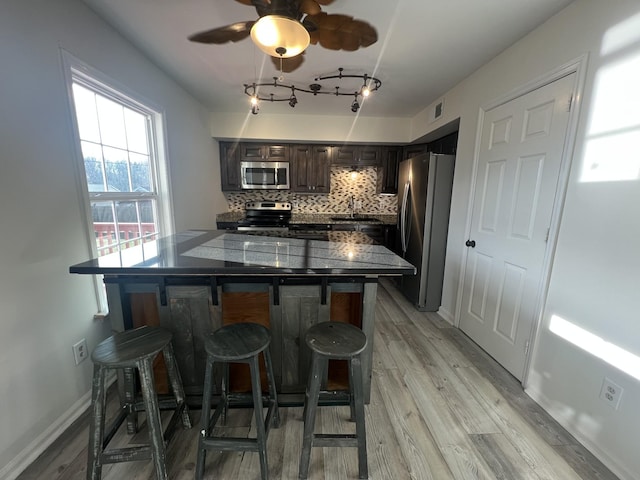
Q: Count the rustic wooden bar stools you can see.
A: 3